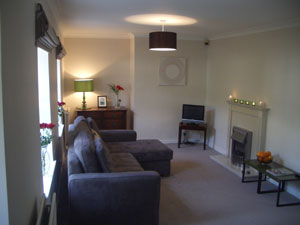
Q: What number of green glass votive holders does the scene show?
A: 4